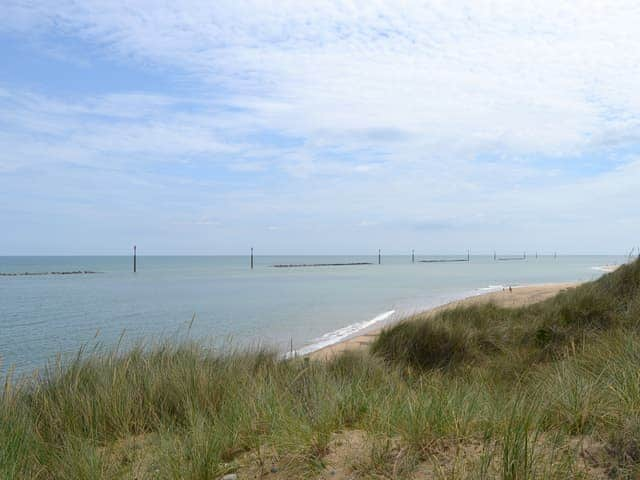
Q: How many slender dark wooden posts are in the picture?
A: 9